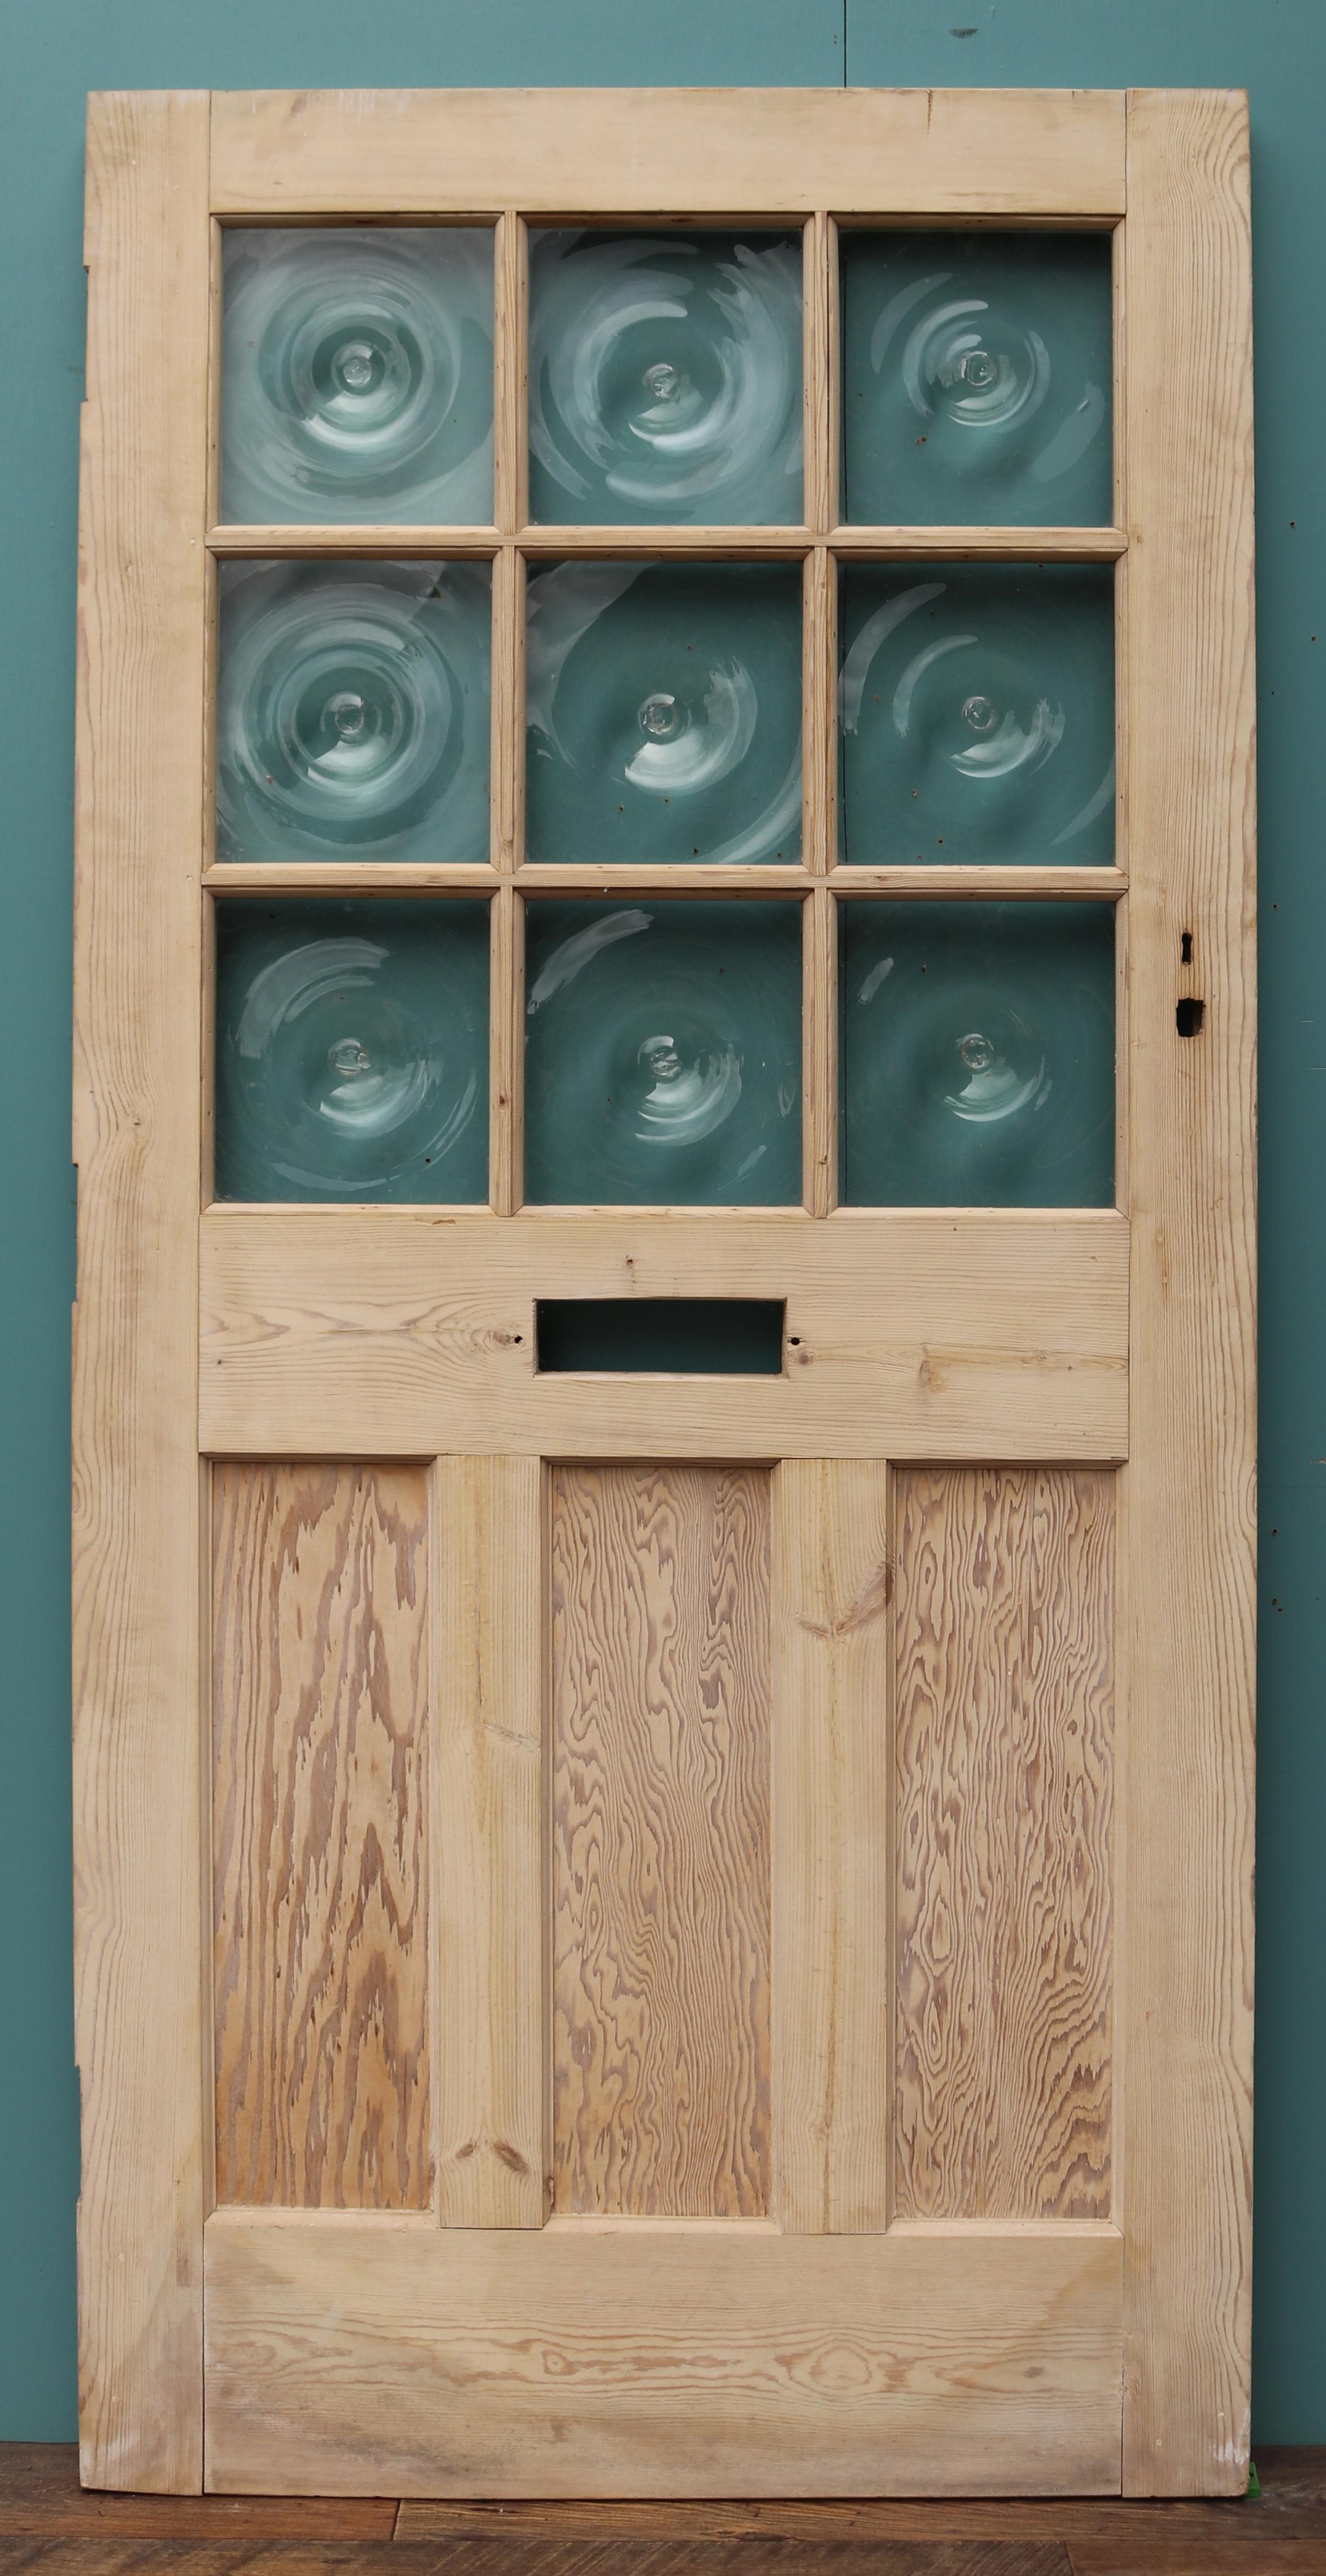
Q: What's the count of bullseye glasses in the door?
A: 9